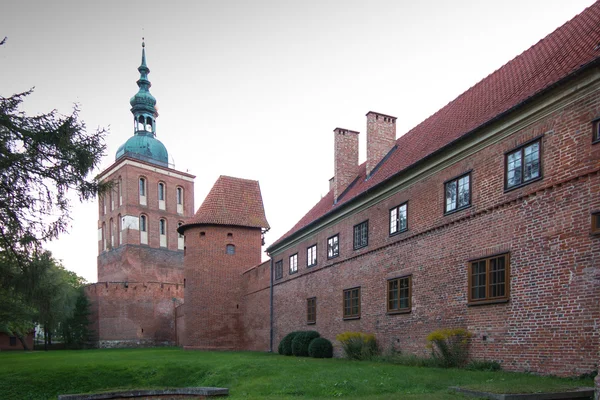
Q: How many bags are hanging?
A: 0